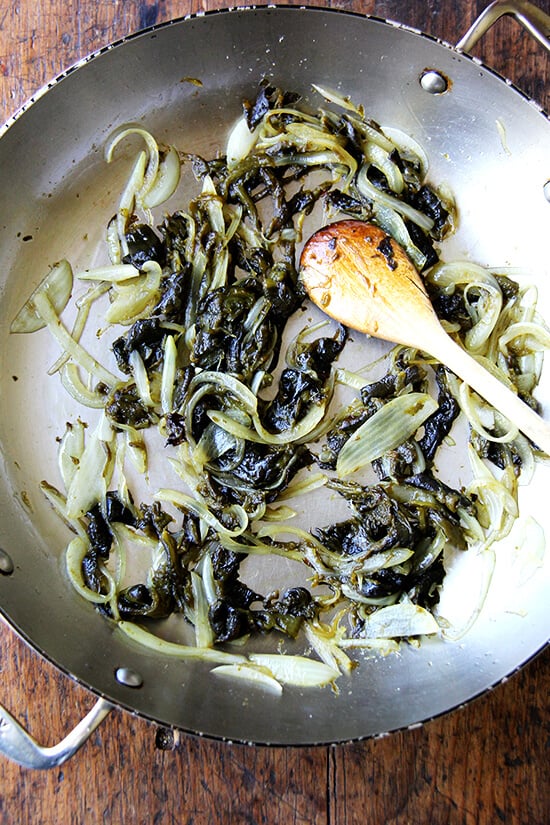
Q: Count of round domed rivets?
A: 4